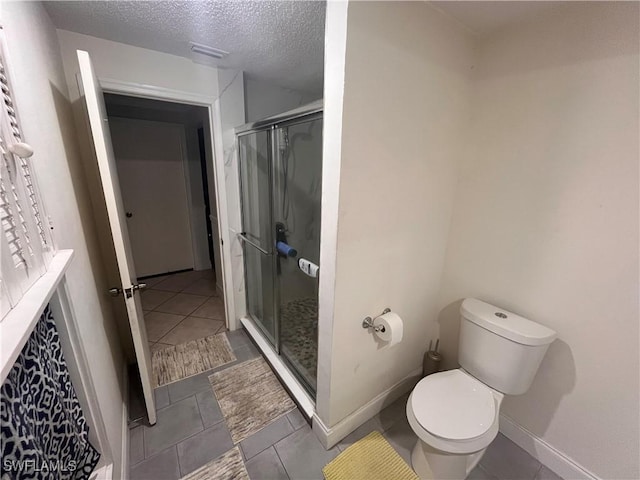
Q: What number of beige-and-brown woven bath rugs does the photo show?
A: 3